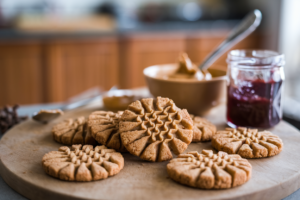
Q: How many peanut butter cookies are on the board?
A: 7